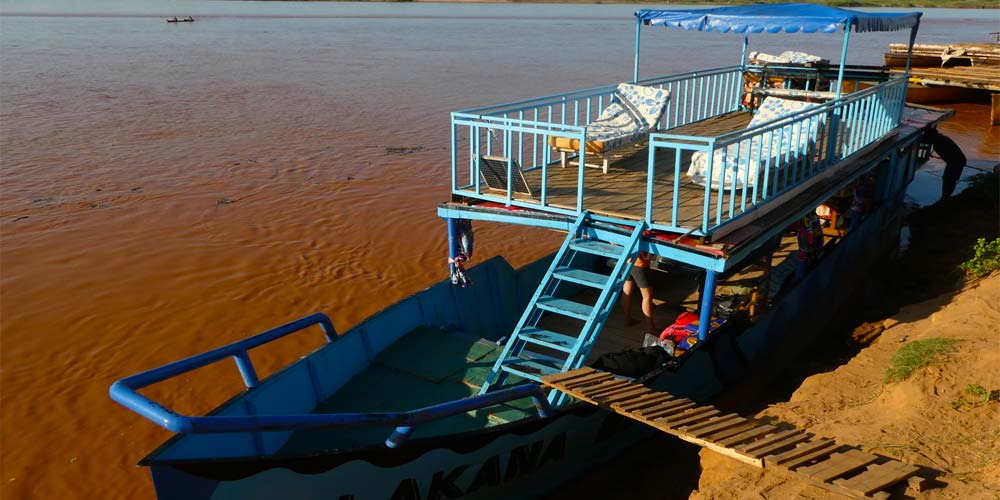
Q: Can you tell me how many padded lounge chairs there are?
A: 2